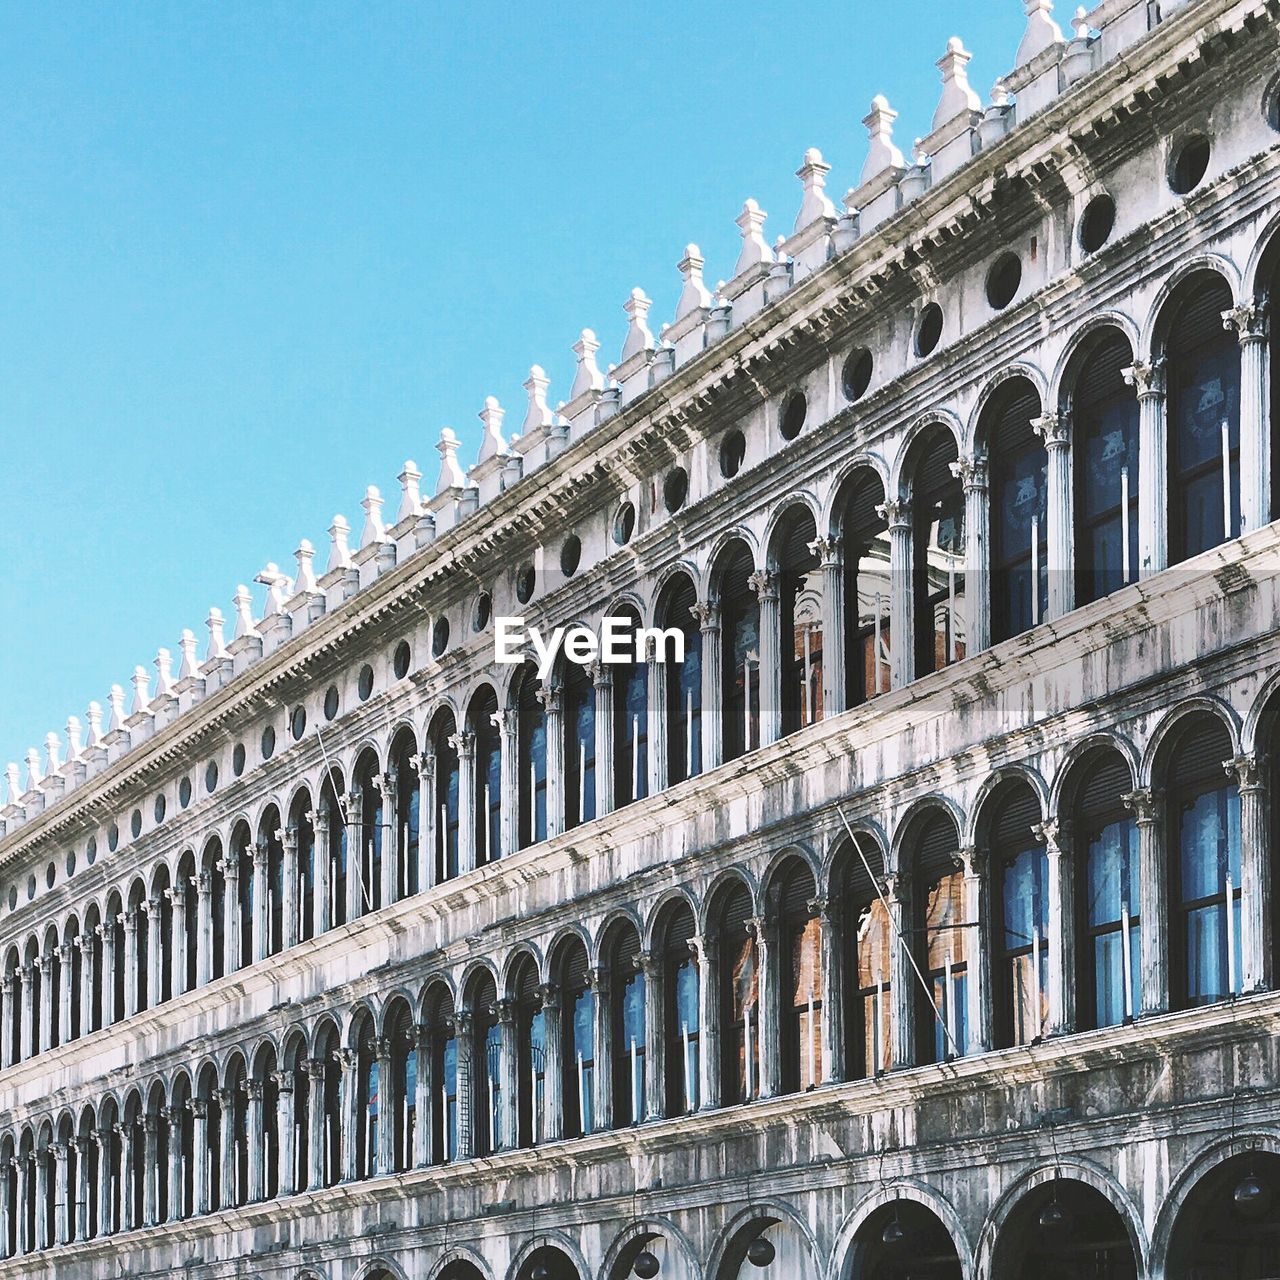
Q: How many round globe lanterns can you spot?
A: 6